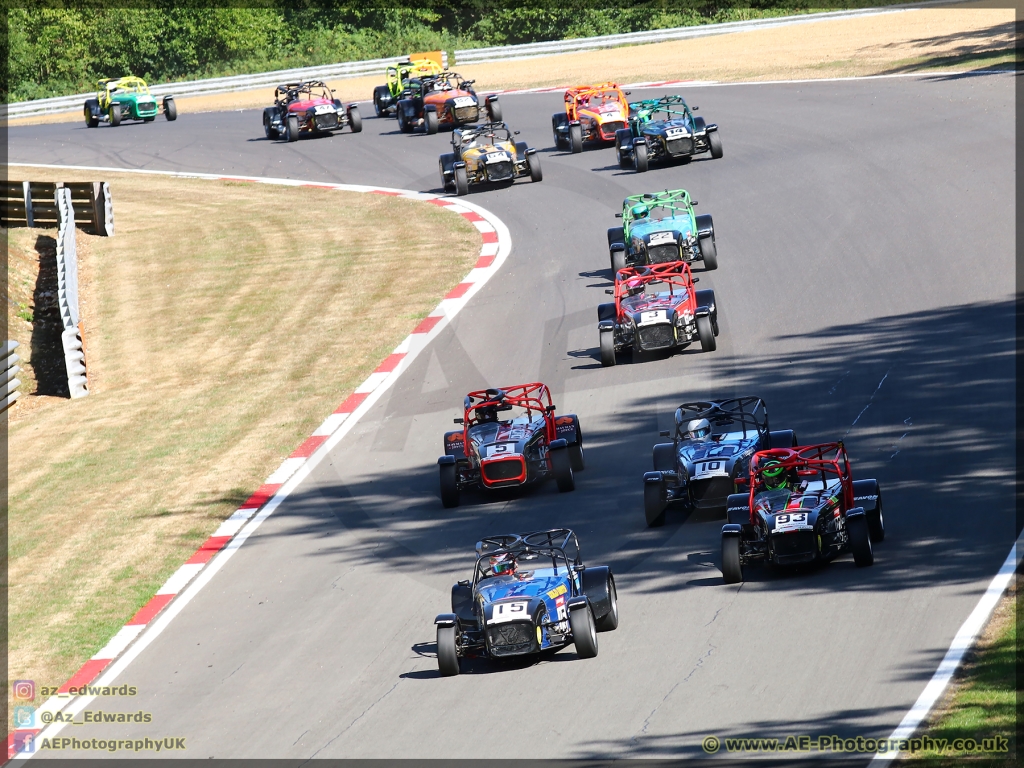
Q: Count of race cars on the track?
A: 13